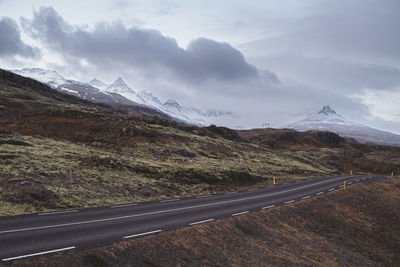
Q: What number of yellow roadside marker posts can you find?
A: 4